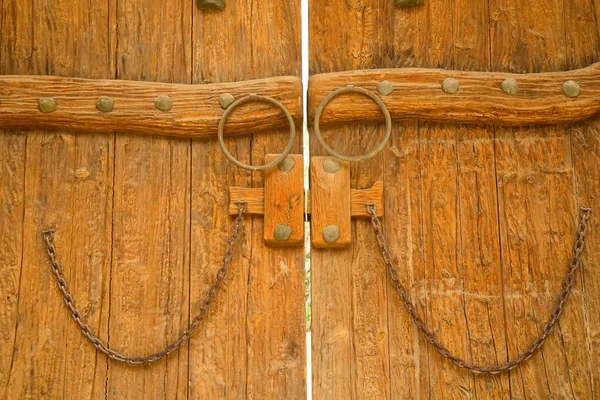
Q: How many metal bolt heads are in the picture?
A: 14